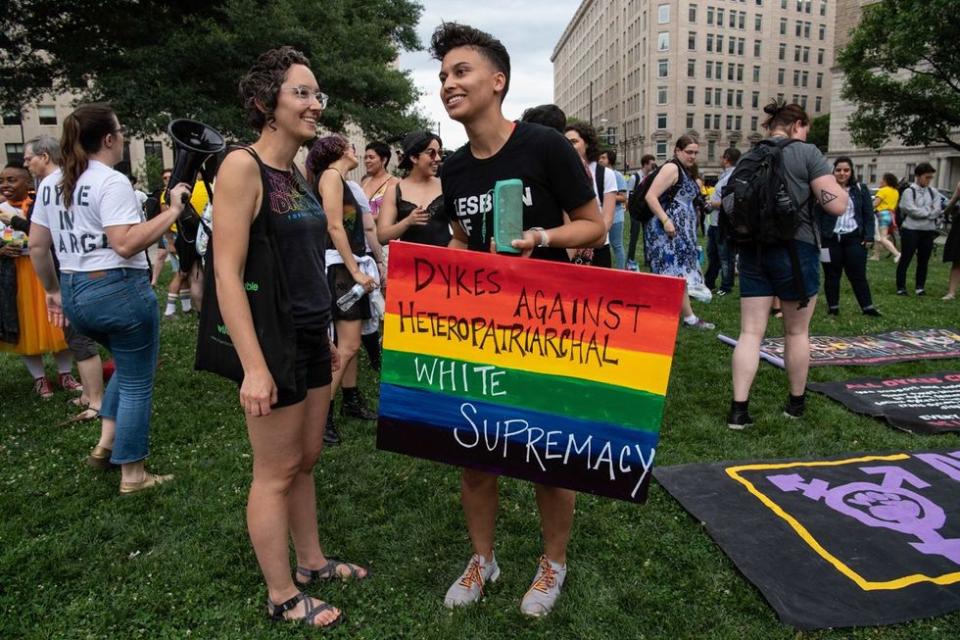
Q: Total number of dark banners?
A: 3